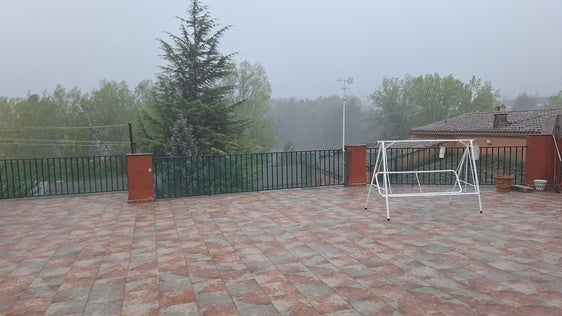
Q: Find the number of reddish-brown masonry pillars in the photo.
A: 3